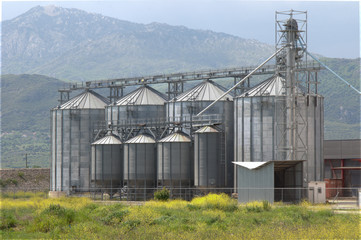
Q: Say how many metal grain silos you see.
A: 8